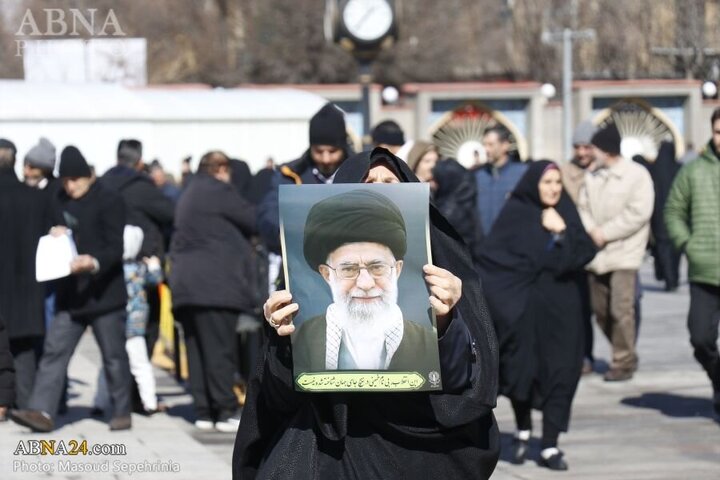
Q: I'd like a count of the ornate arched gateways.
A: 2